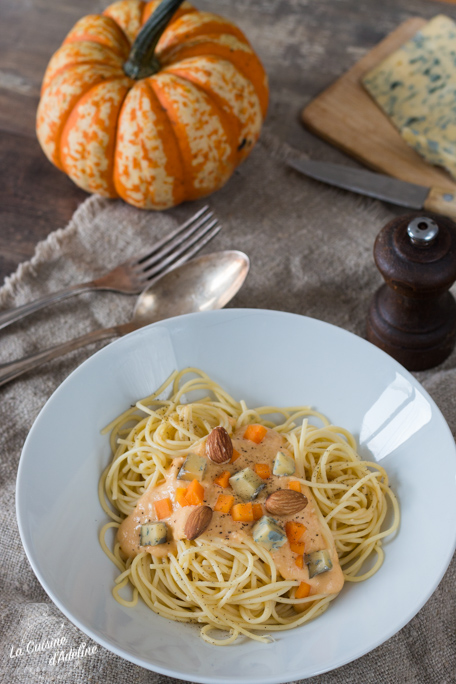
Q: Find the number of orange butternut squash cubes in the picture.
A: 15